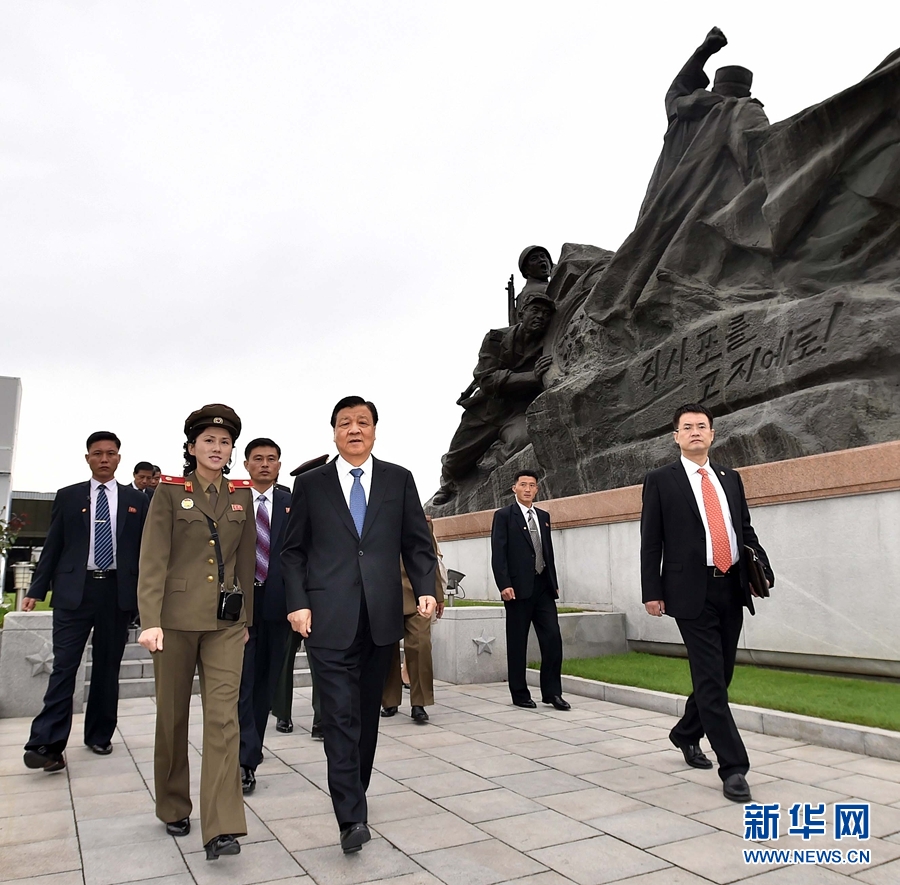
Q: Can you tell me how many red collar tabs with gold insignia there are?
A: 2